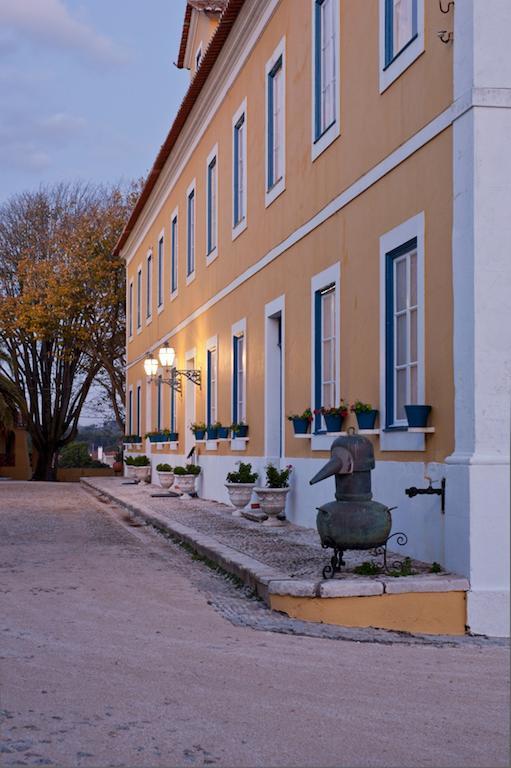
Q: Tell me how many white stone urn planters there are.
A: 6